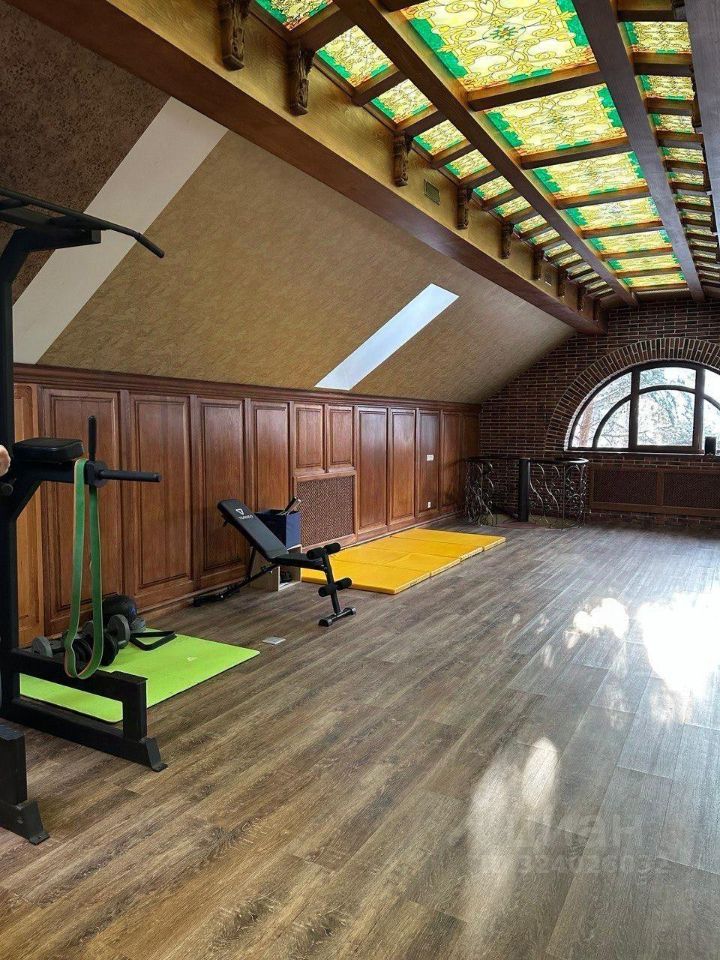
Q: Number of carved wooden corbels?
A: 9